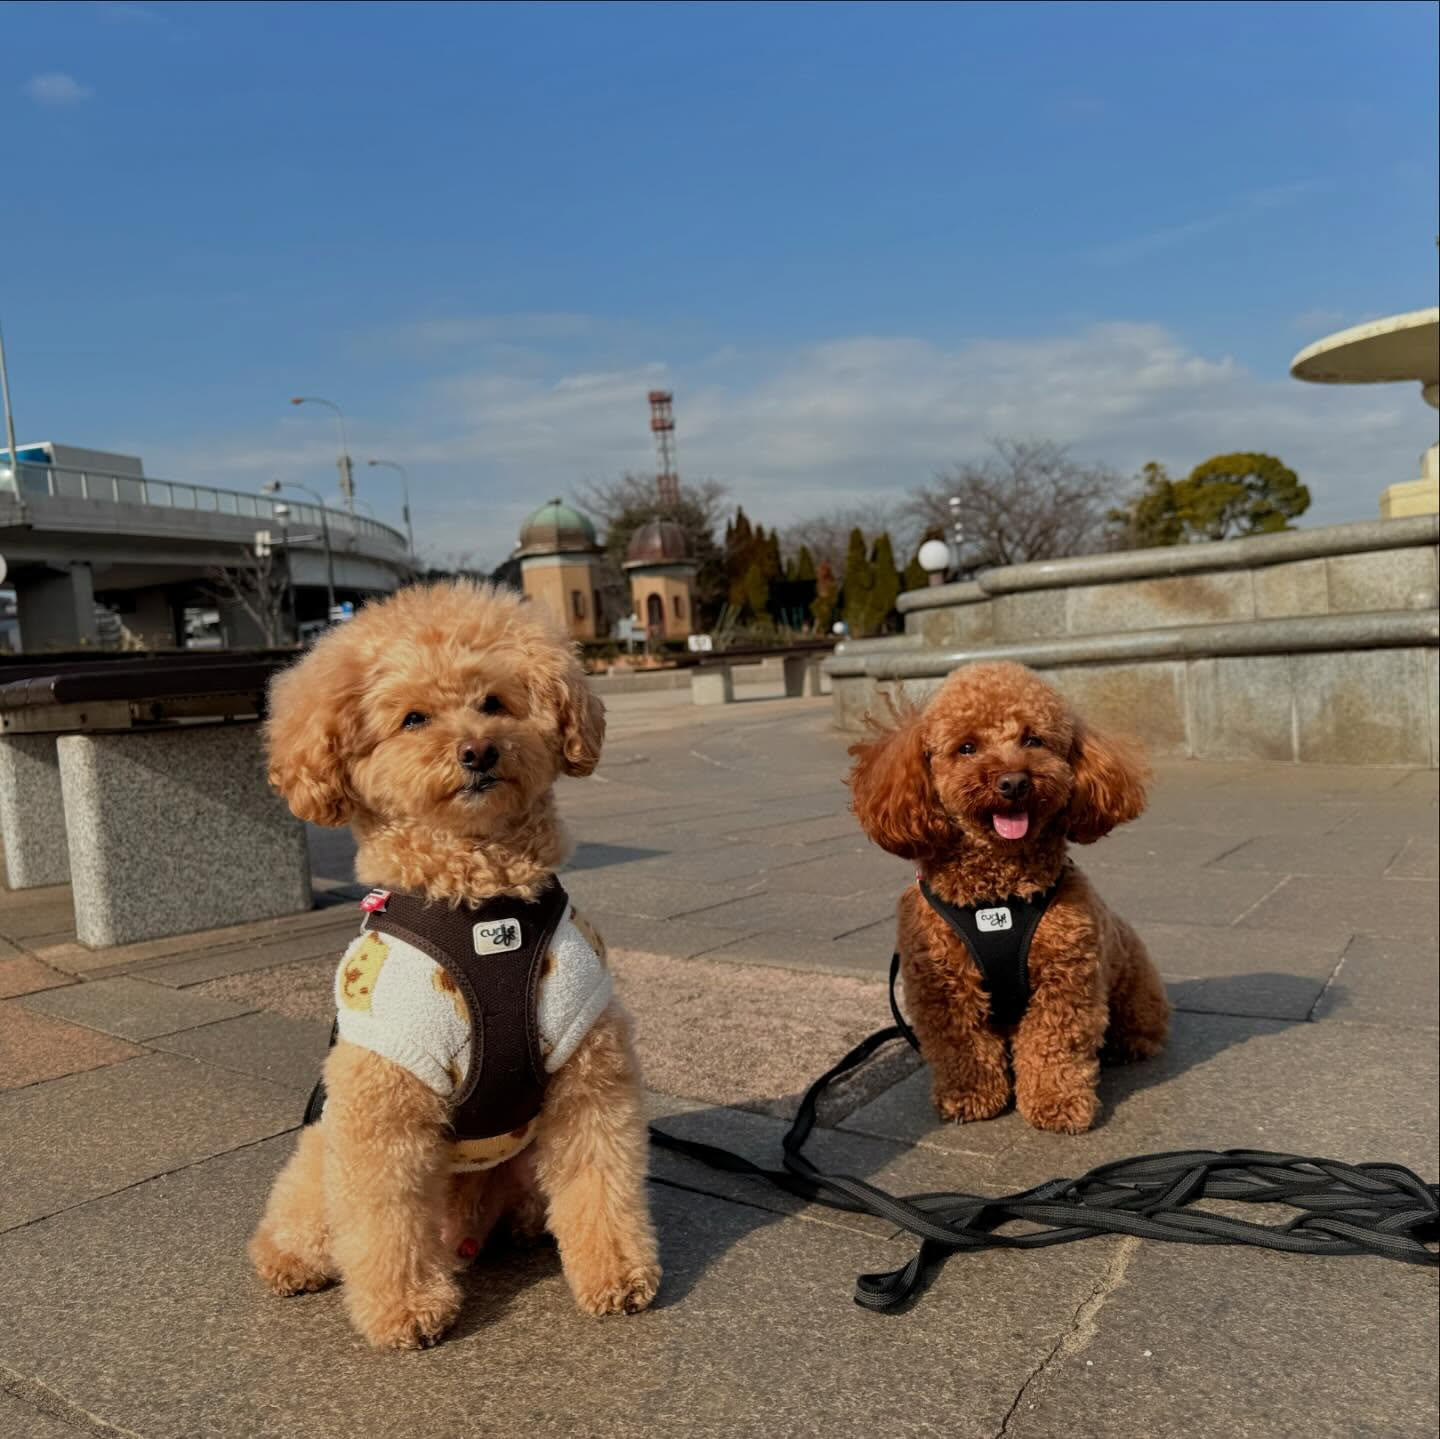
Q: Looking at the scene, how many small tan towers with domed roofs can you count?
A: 2